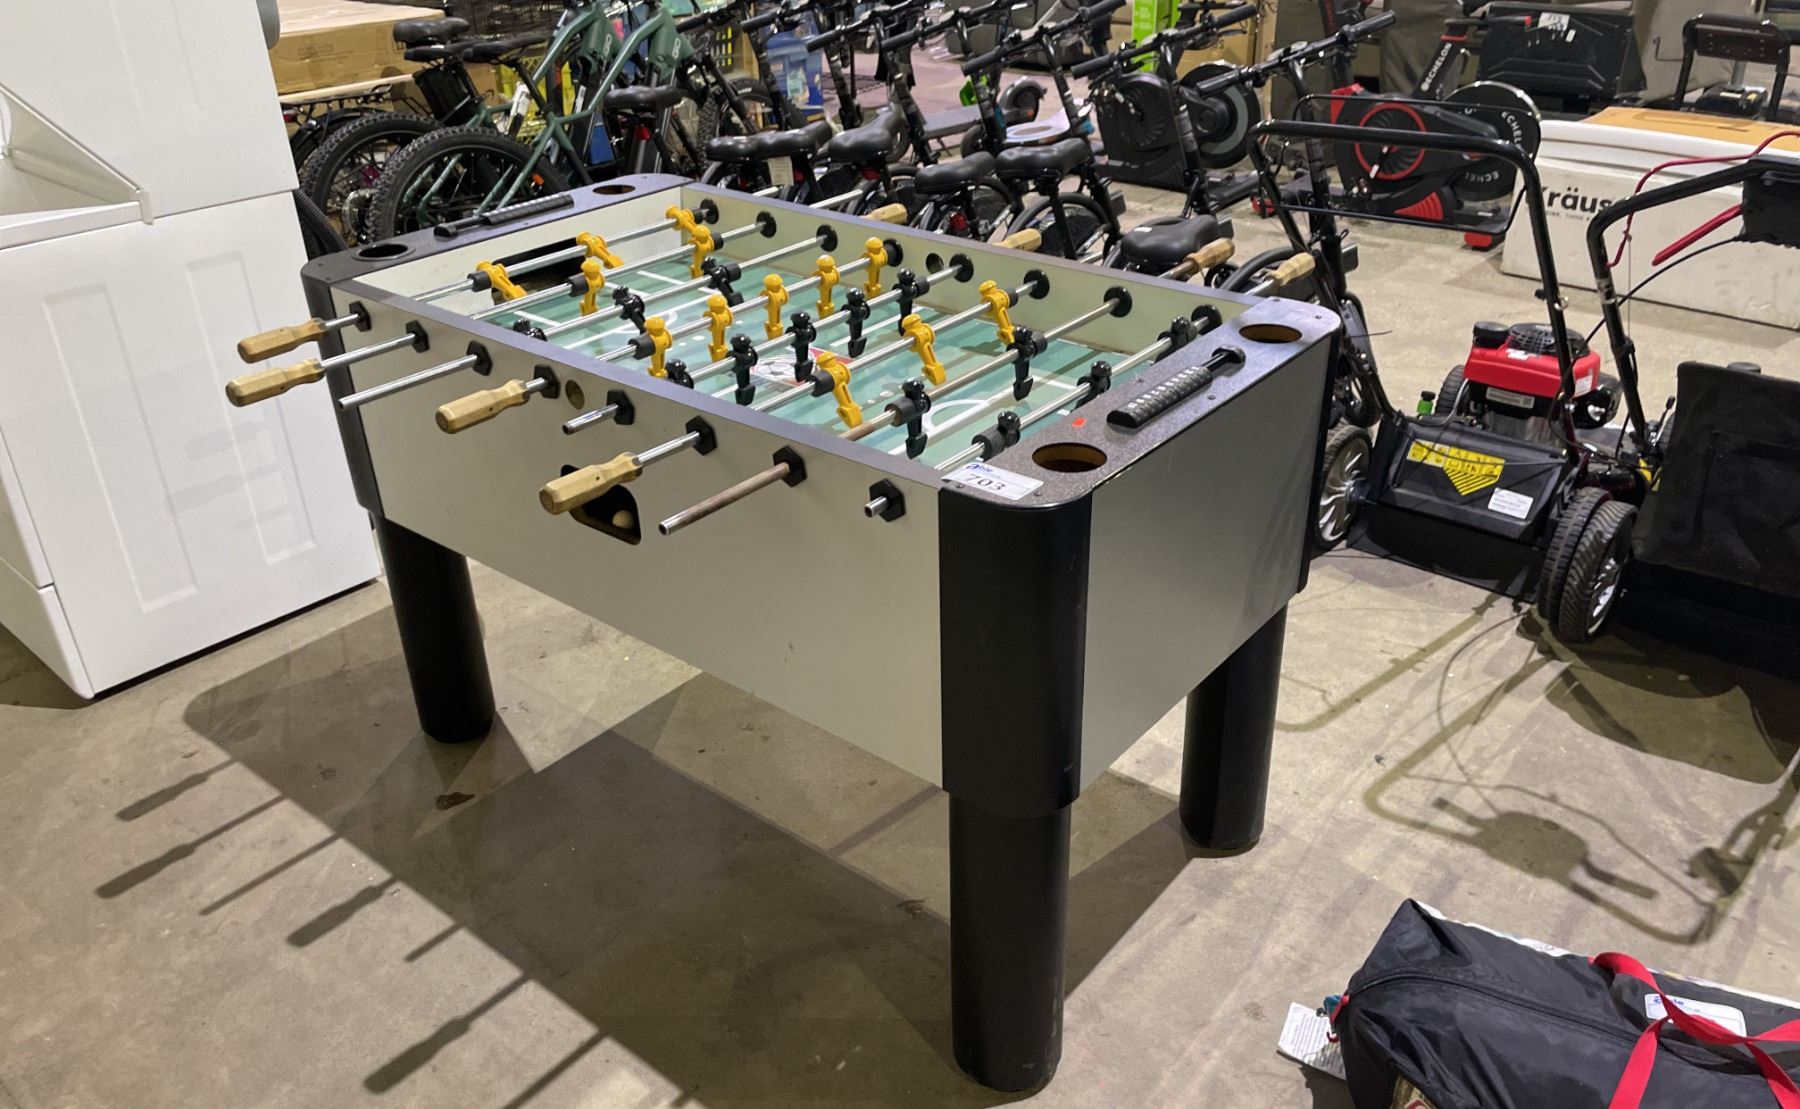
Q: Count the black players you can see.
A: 13